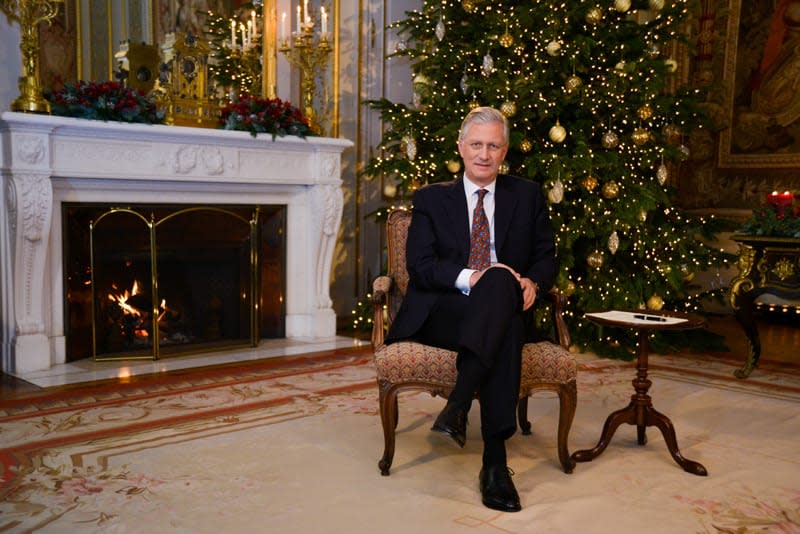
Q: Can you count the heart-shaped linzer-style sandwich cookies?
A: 0